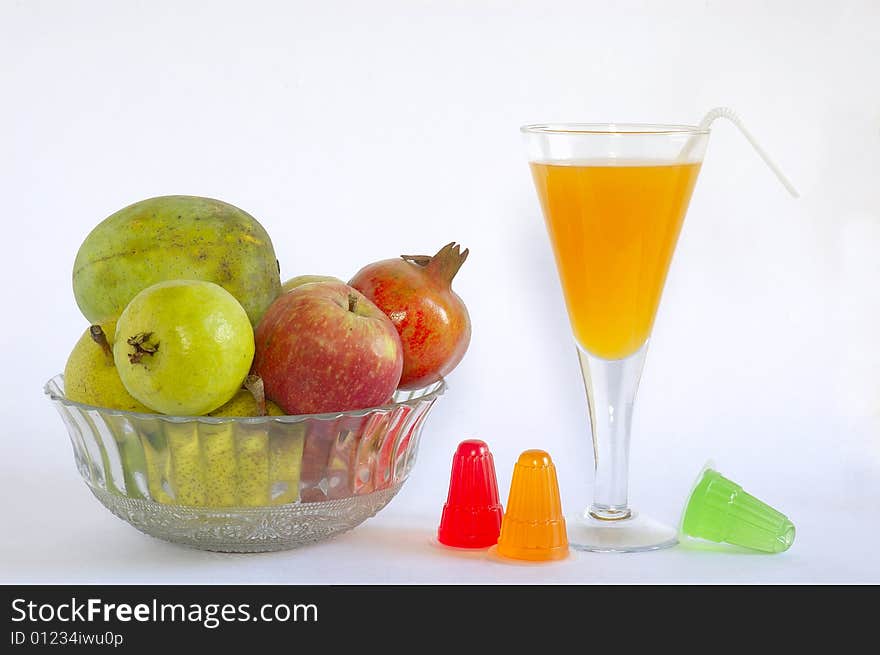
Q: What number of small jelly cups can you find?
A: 3